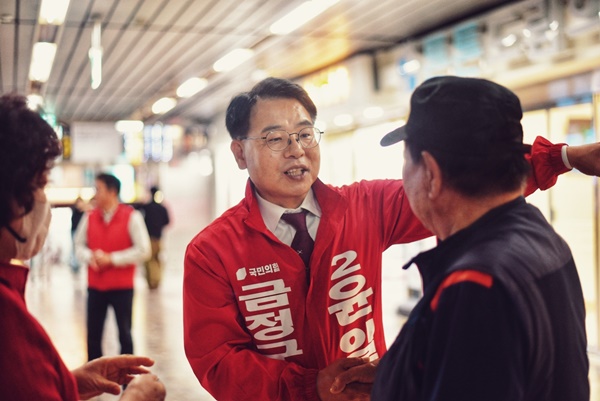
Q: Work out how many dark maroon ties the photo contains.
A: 1